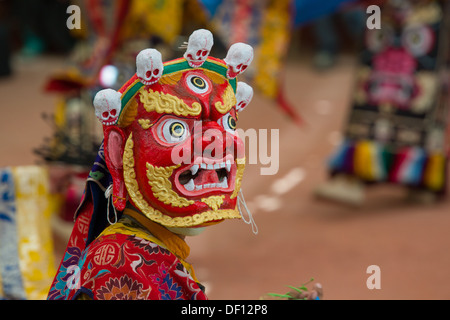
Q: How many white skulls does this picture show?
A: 5